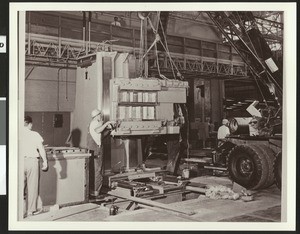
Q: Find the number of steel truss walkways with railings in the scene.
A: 1